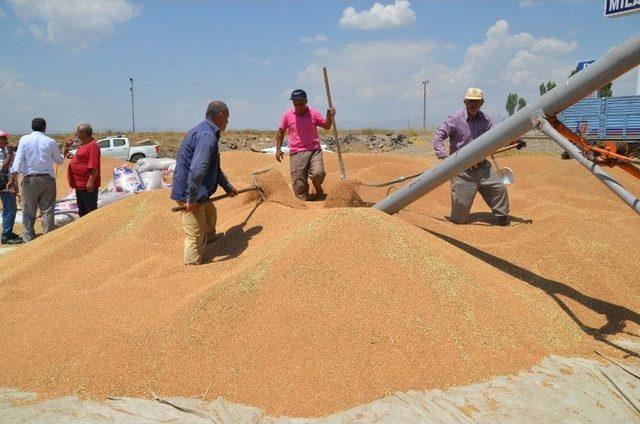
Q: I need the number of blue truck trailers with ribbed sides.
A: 1